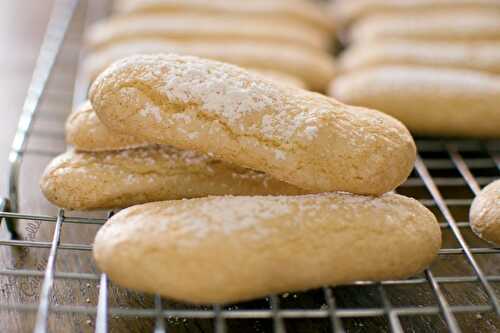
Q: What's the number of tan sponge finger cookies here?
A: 13